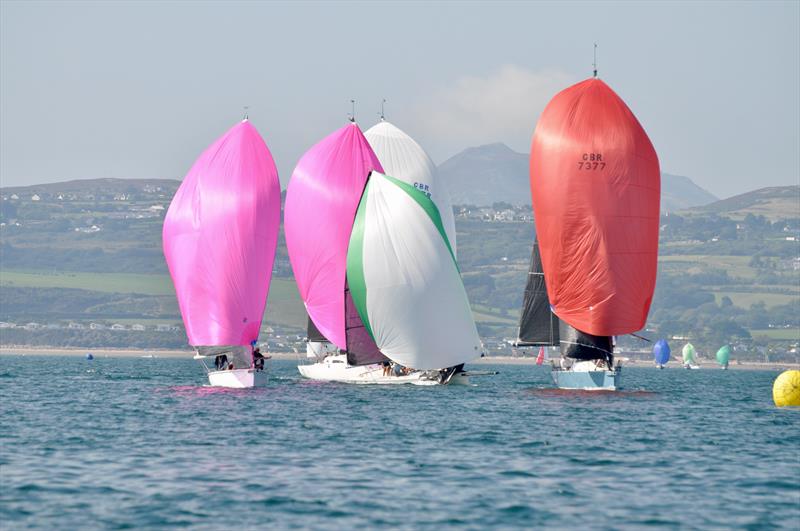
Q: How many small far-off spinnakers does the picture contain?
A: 3